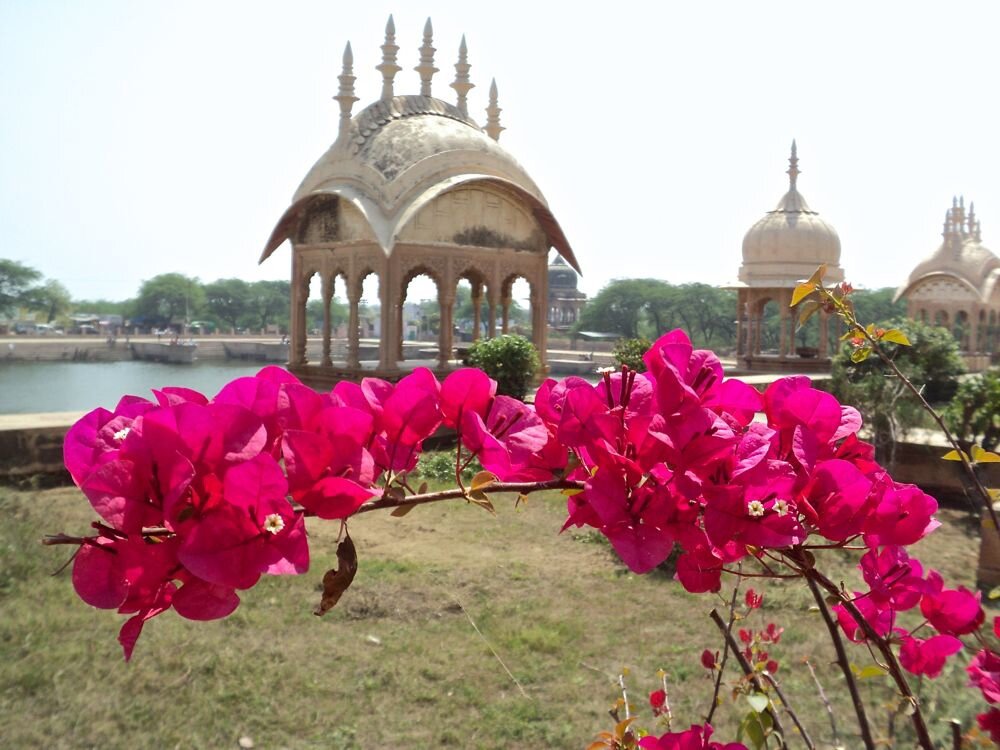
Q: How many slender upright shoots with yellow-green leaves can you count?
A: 1